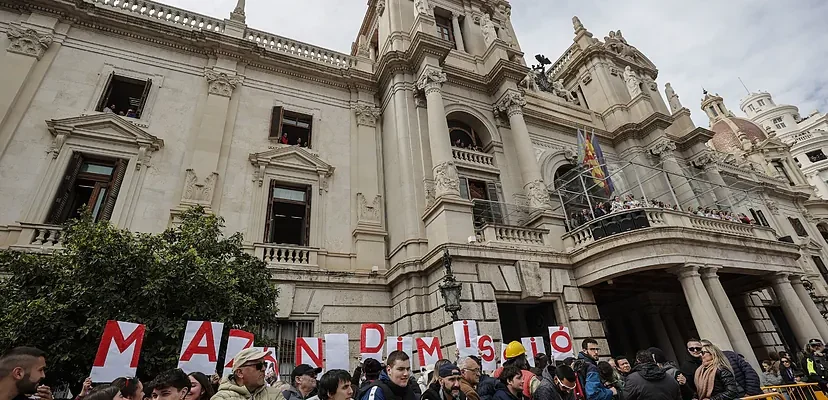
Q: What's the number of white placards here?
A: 14